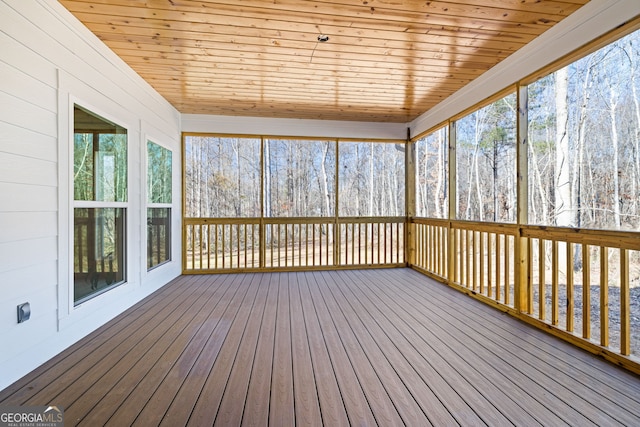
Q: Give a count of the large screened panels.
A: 6